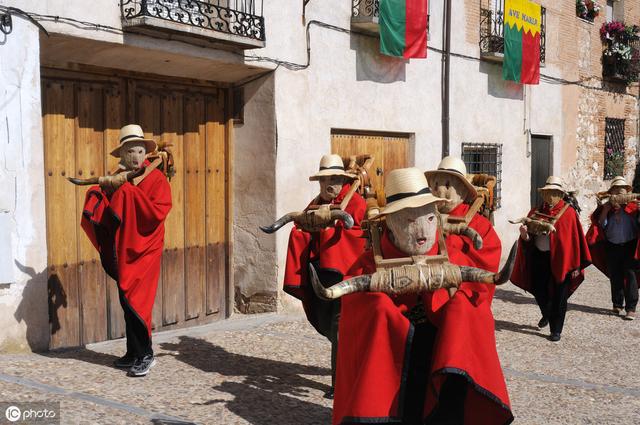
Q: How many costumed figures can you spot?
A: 6